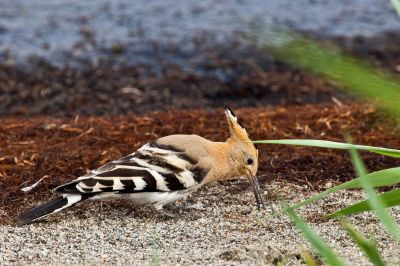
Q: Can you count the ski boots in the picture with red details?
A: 0